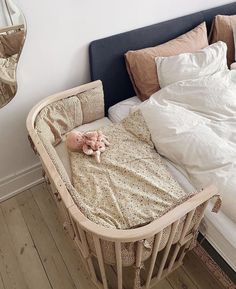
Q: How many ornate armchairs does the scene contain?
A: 0